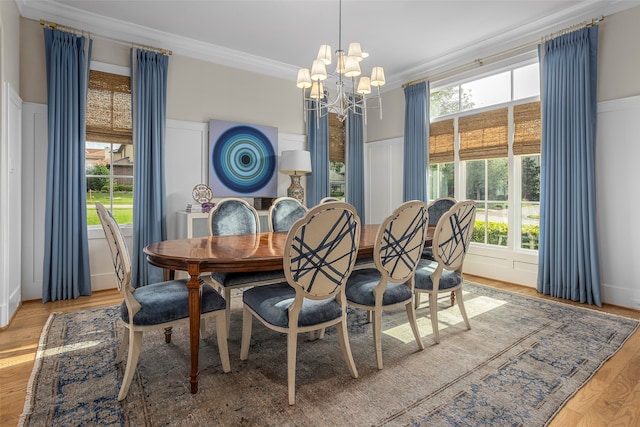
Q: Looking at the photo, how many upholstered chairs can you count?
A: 8